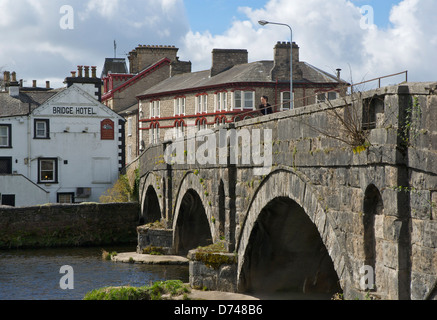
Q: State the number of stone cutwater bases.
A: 2